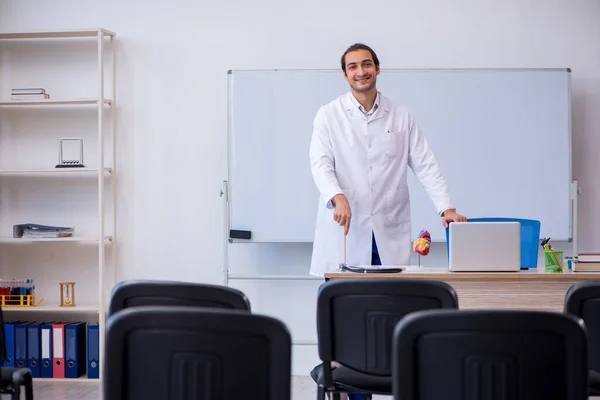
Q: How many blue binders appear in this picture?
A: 6